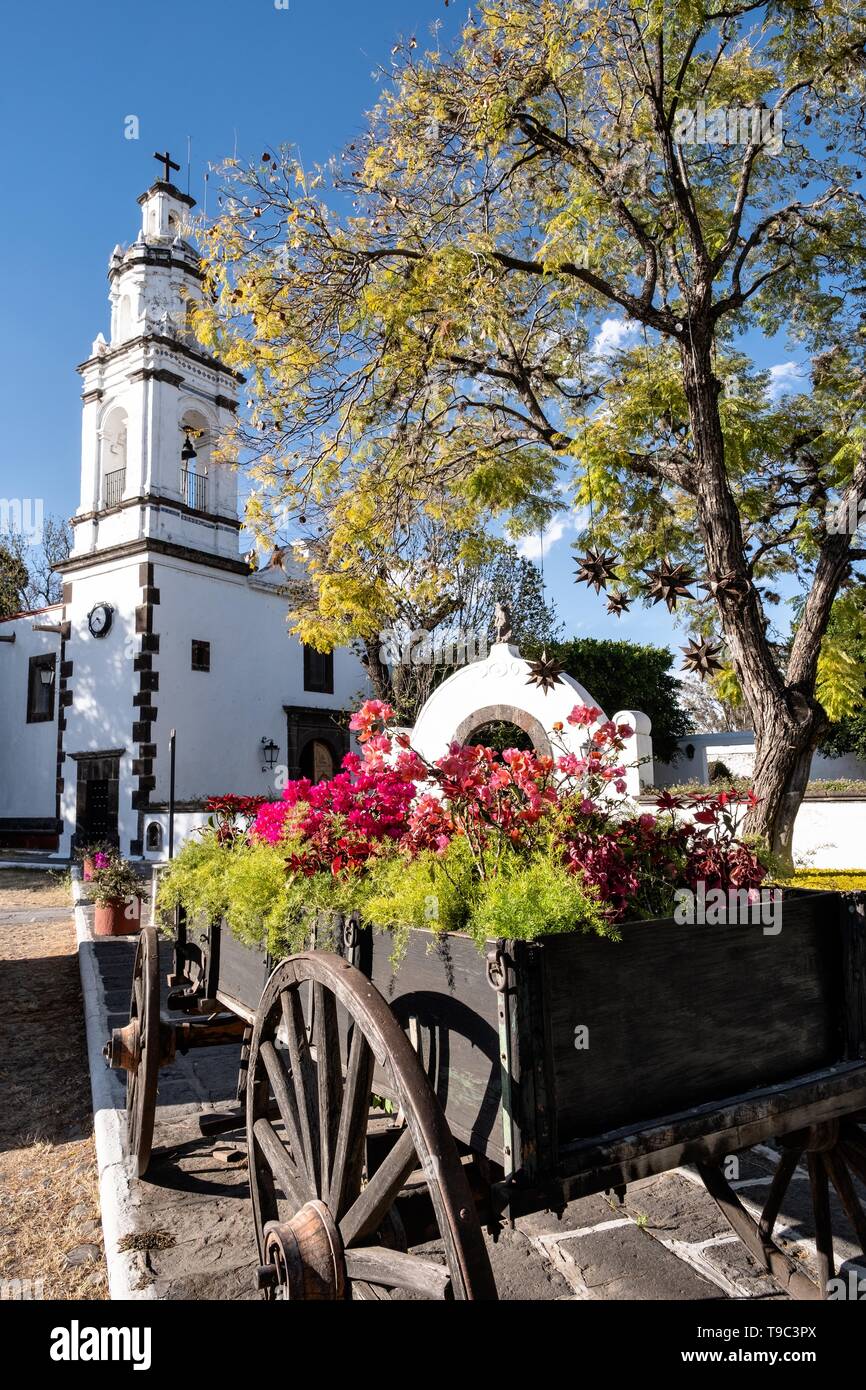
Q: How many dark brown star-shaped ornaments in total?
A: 6